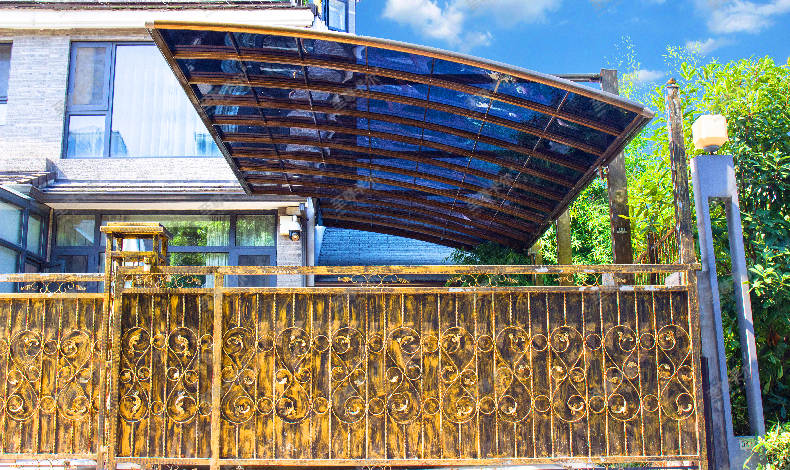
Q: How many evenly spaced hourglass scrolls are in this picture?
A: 13